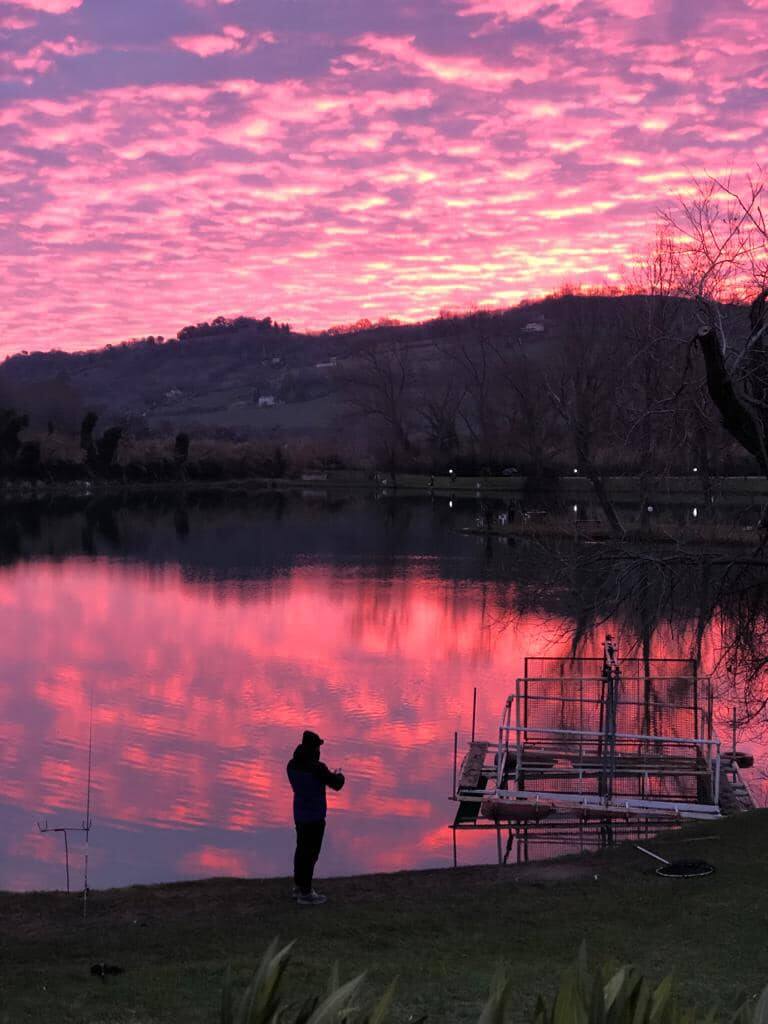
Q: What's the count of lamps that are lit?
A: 3